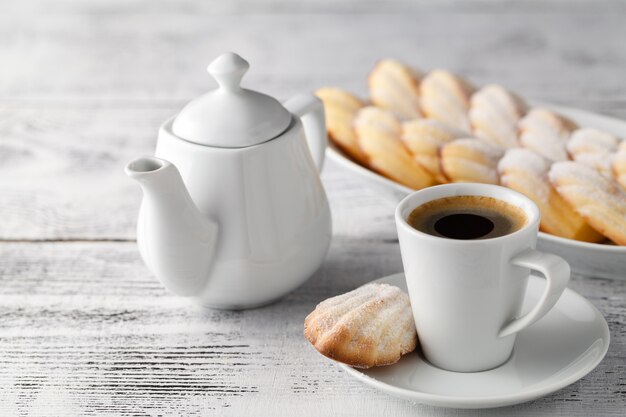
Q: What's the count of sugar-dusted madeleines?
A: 13